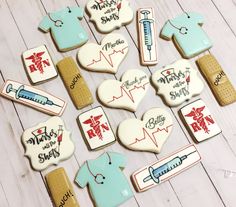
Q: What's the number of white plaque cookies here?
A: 3